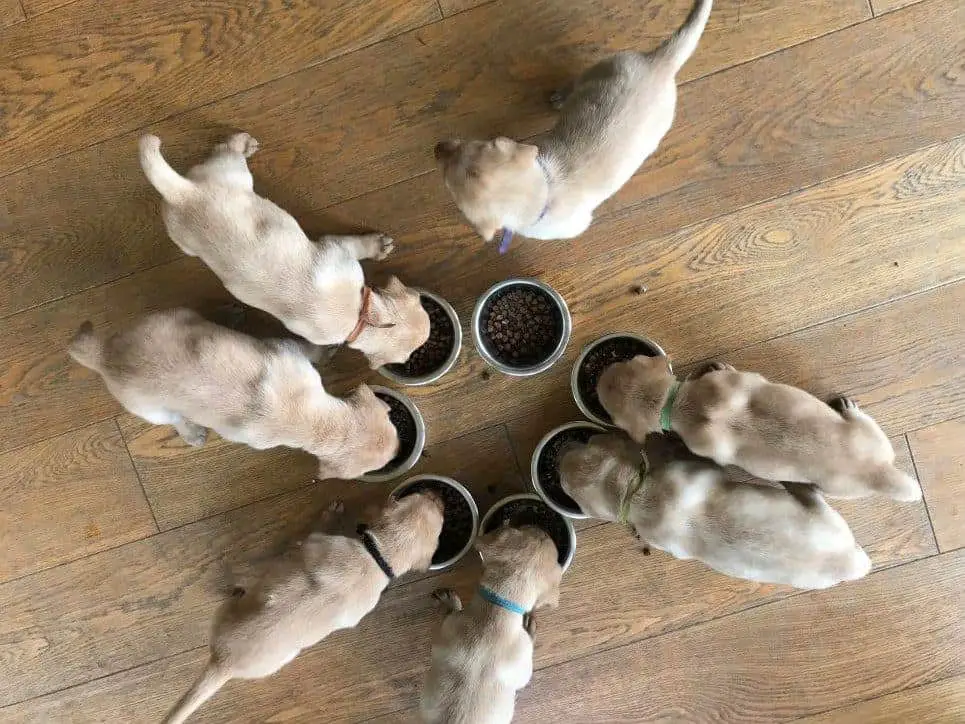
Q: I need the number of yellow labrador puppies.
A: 7